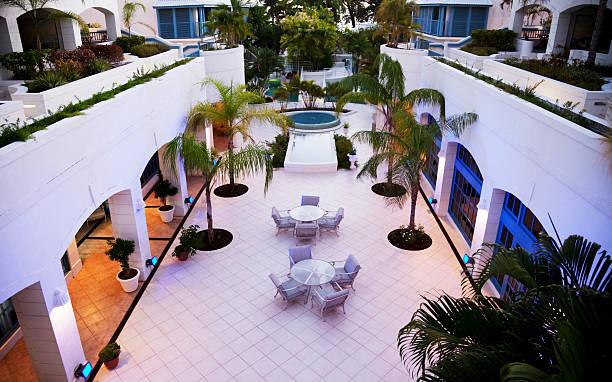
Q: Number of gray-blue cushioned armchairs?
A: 8